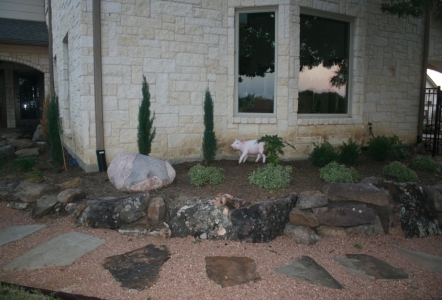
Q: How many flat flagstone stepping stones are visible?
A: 7